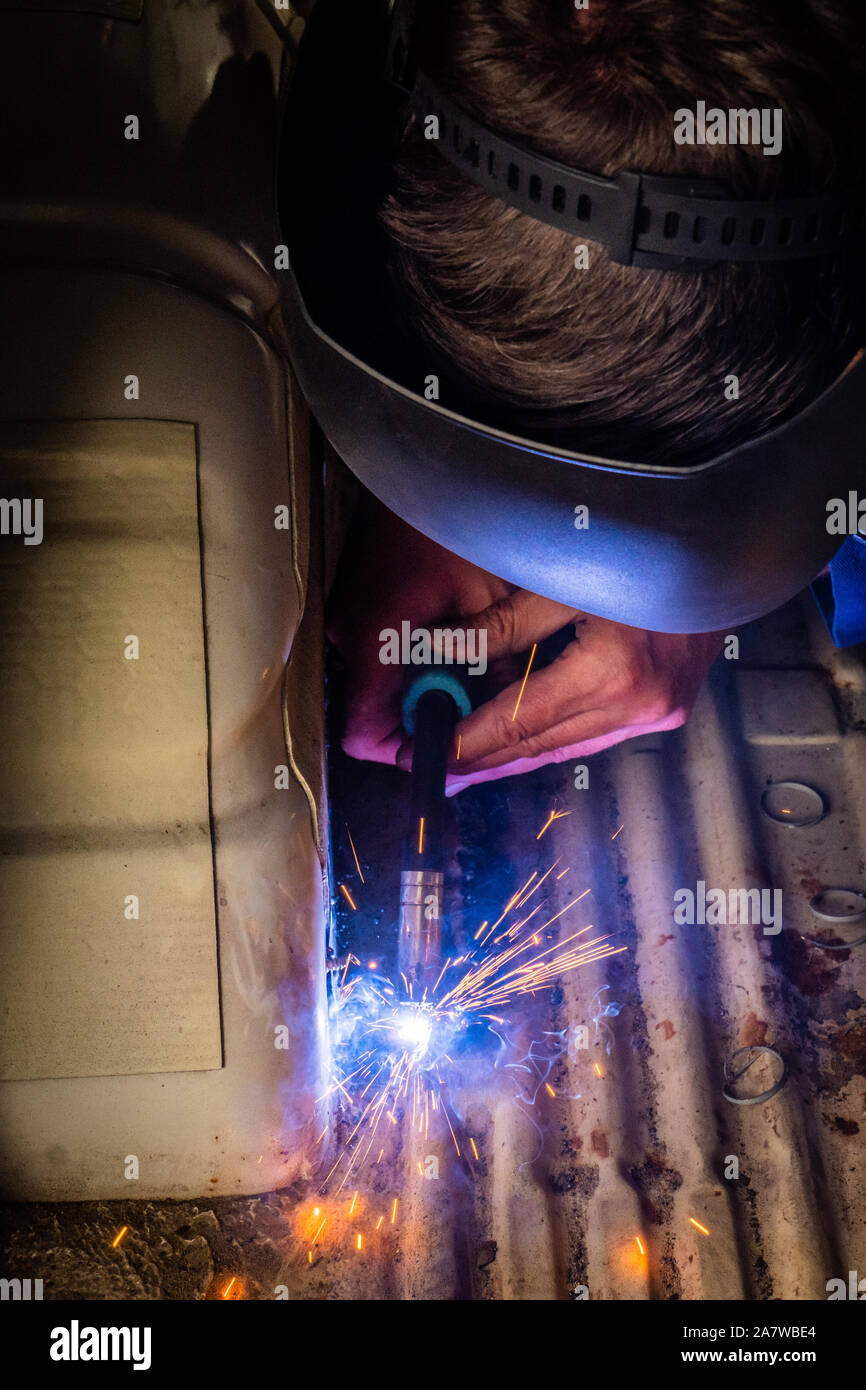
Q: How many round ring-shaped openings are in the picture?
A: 3